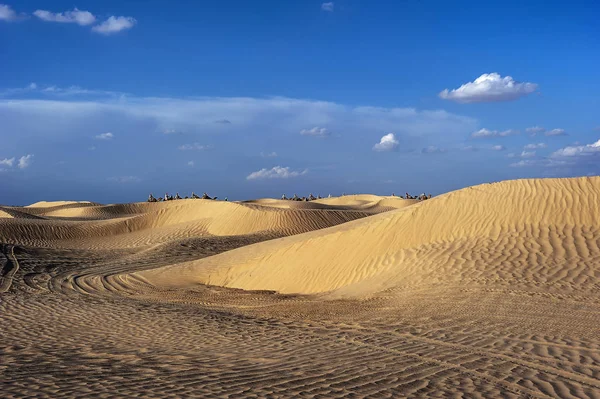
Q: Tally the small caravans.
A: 3